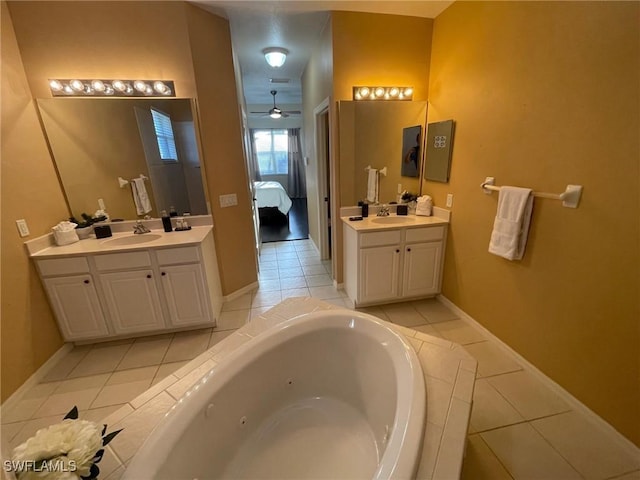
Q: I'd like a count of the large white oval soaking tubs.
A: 1